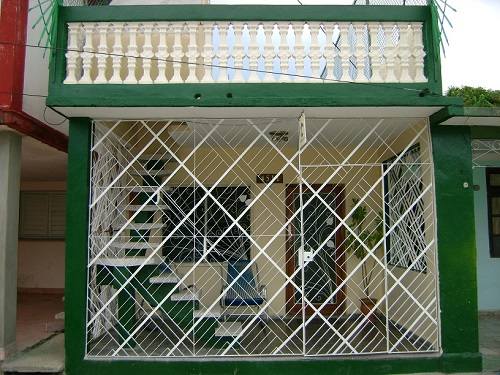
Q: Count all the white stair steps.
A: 11